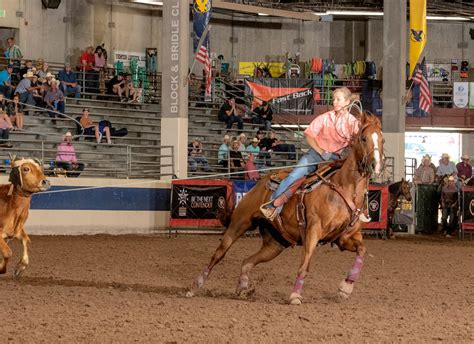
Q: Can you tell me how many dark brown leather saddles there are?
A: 1